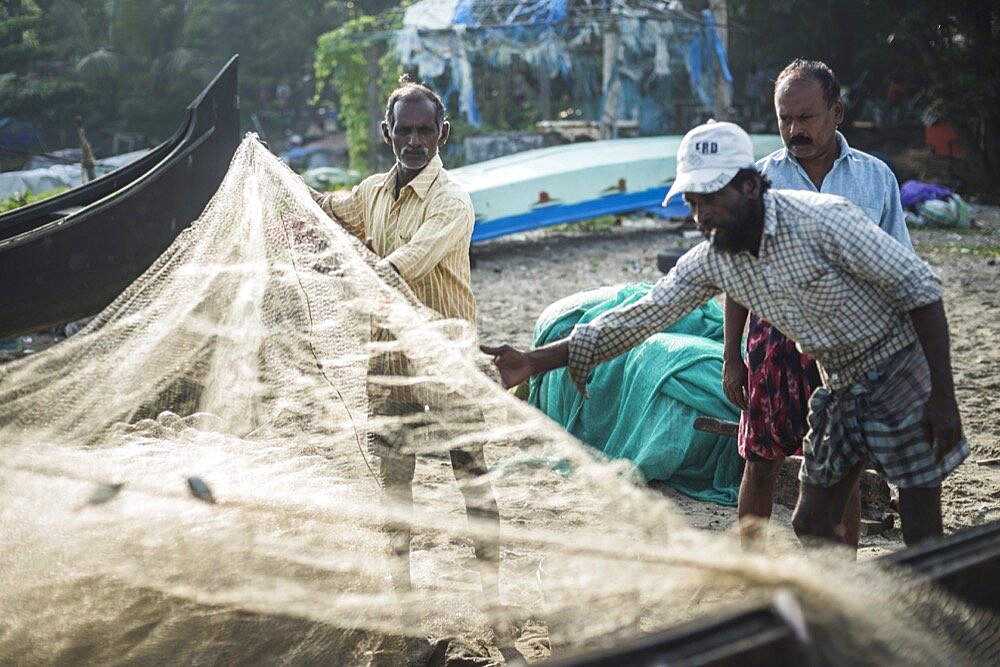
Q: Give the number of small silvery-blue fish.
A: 2